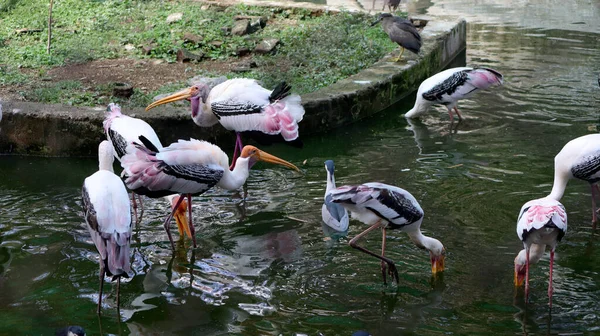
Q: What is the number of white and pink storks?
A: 8